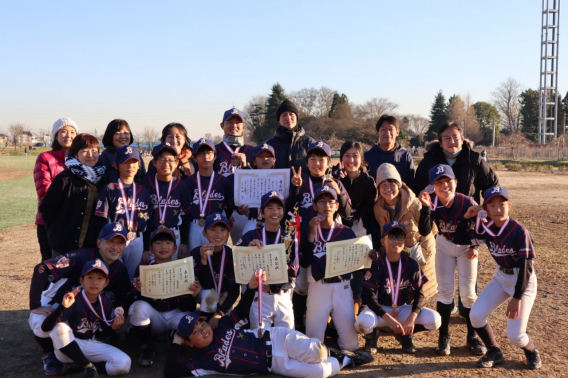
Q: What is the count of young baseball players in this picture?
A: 14